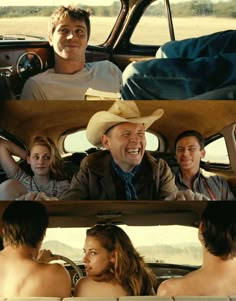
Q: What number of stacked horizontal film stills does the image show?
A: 3